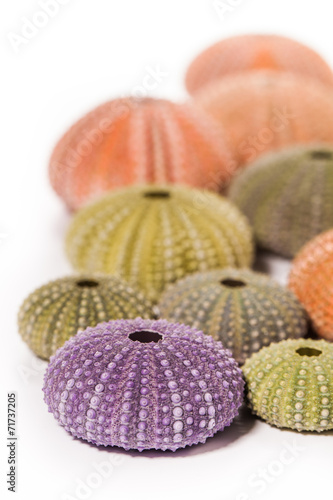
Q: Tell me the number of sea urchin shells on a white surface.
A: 10